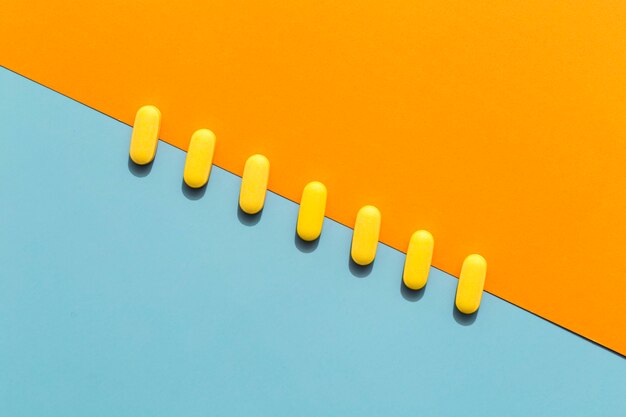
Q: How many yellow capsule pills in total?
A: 7